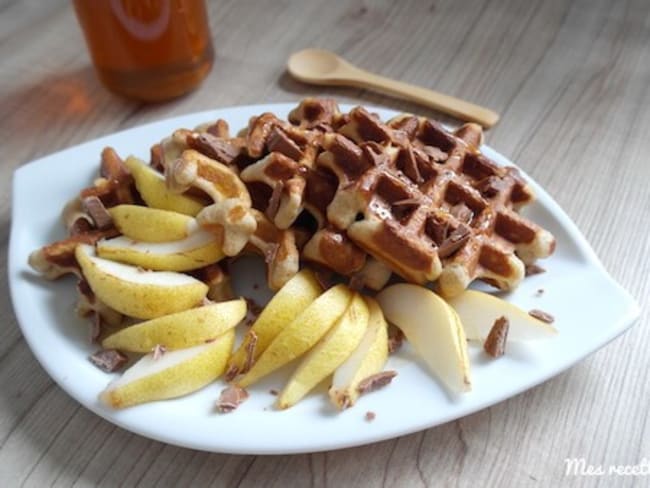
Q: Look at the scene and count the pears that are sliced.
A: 12